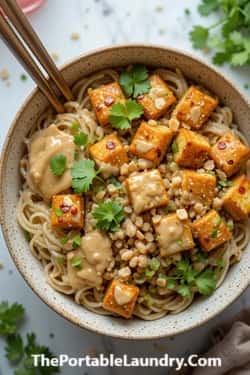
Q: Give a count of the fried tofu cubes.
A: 14